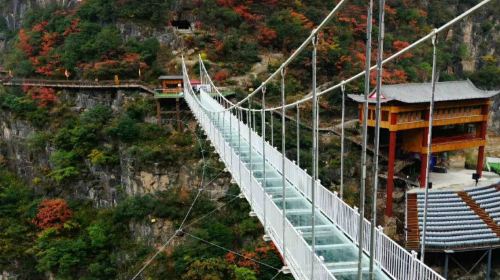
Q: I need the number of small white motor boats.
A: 0